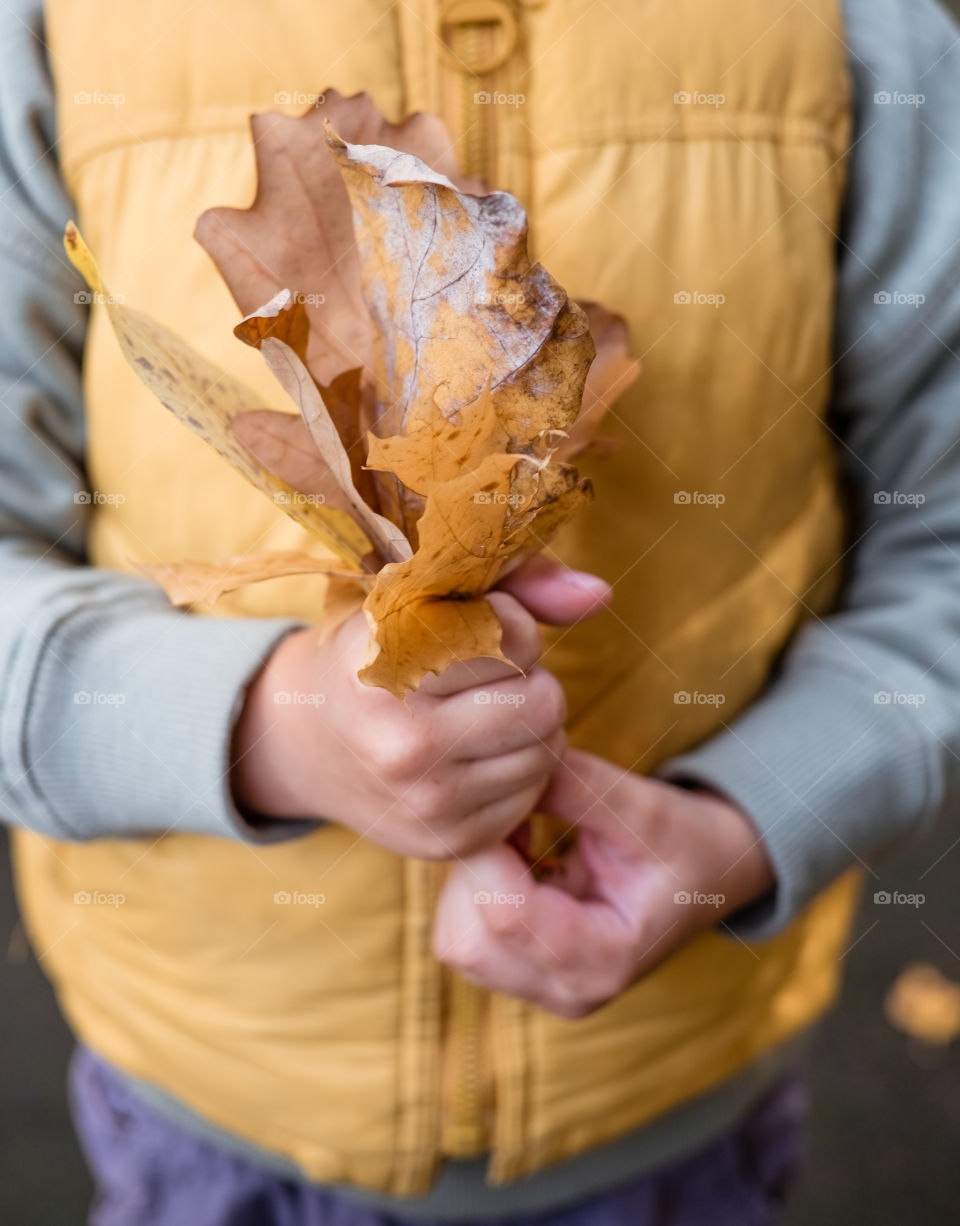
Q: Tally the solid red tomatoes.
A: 0